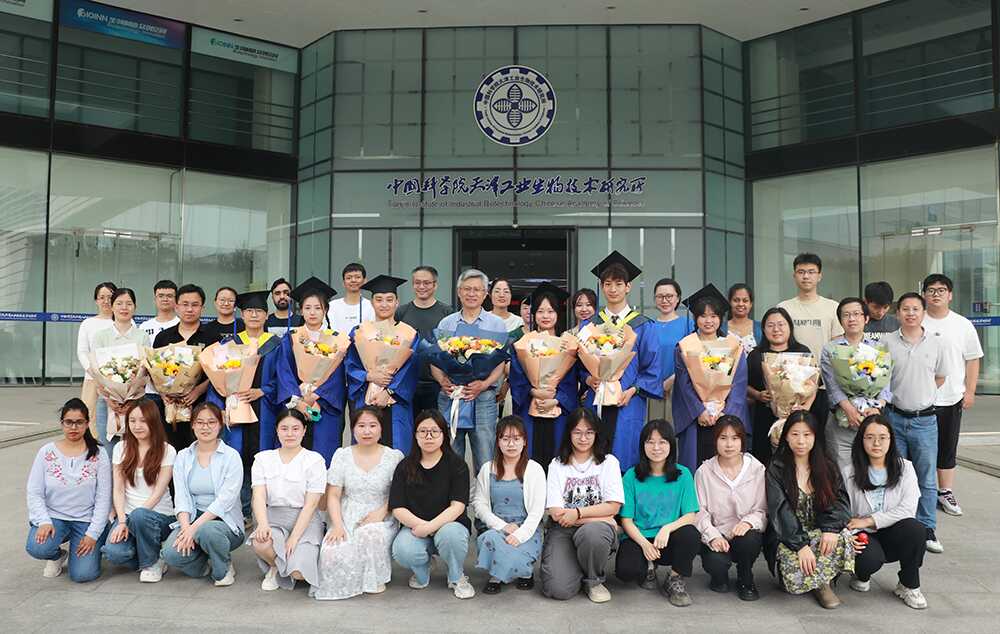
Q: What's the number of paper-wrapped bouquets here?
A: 11